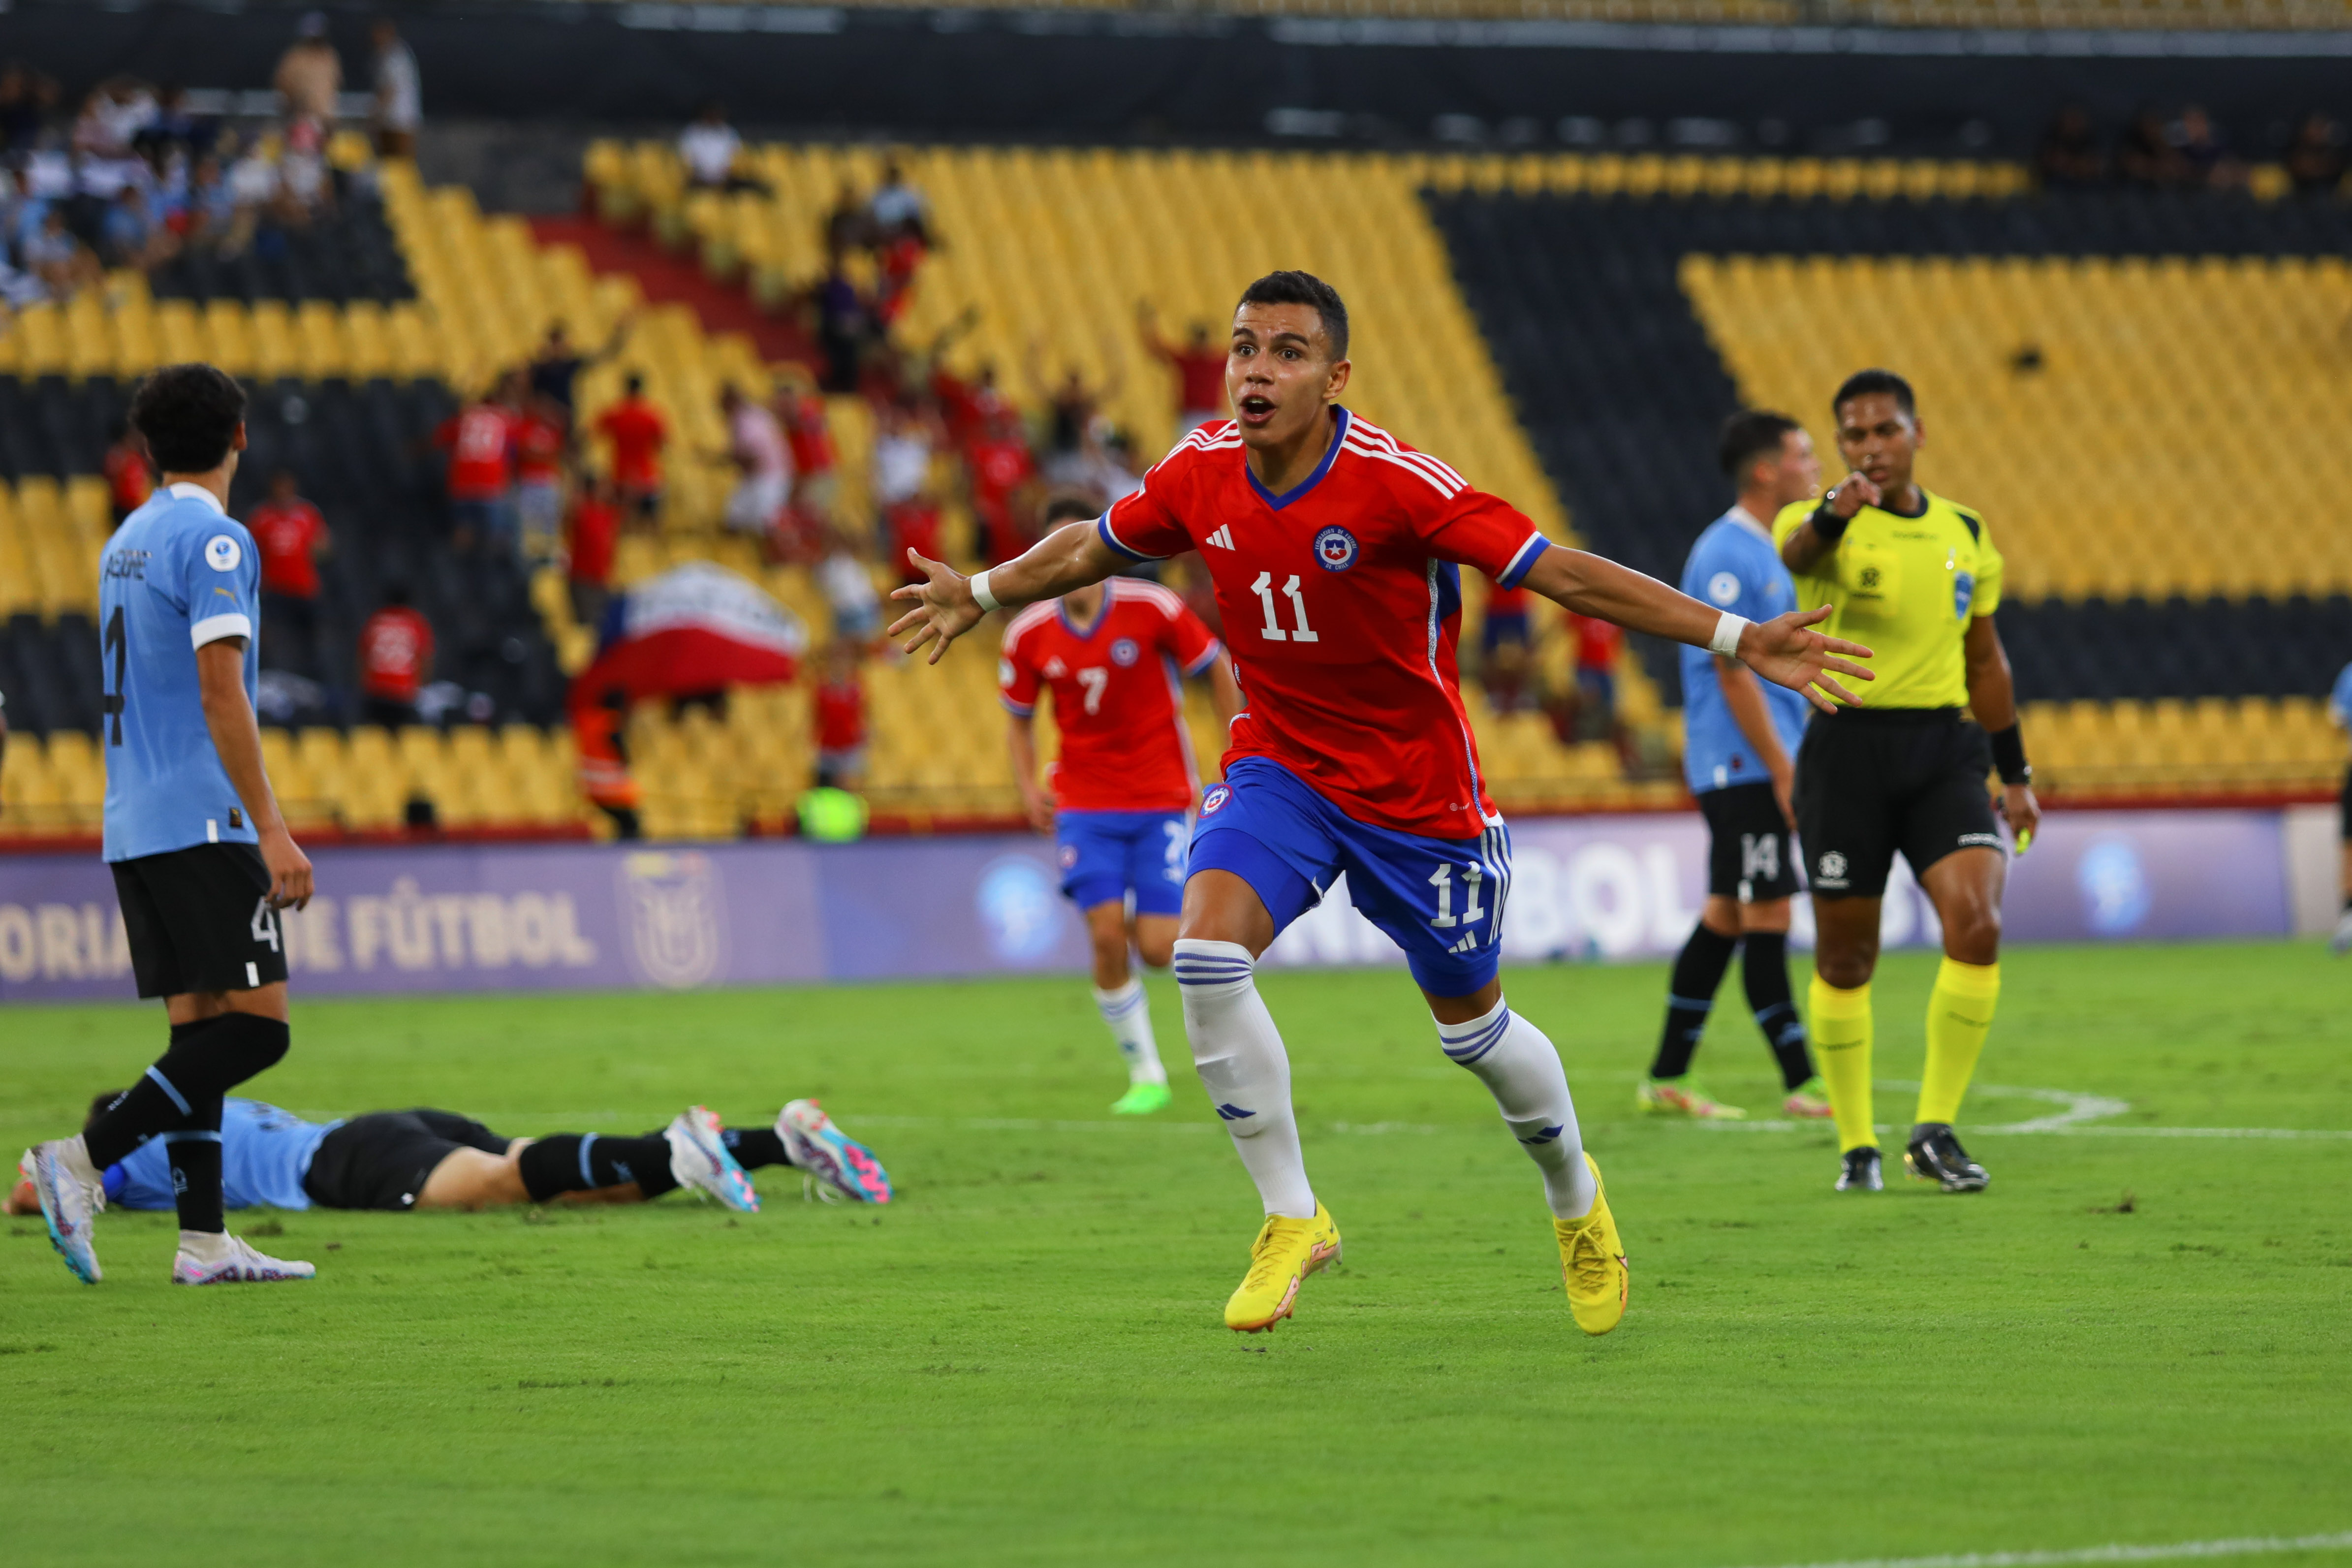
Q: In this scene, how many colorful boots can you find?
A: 9